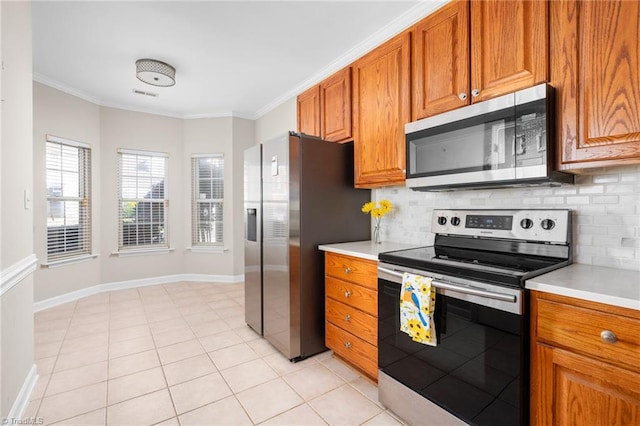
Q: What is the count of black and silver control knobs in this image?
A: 4